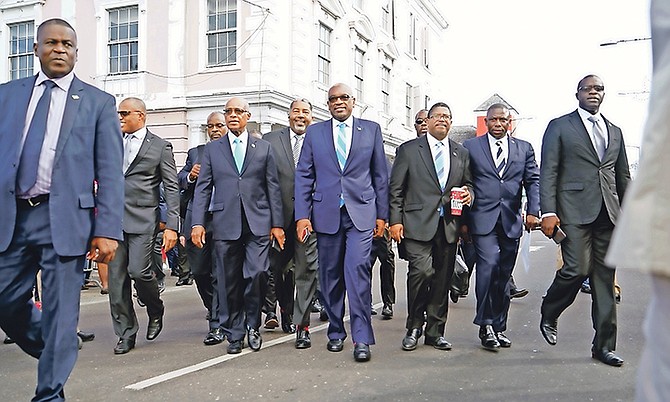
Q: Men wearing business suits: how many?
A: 10